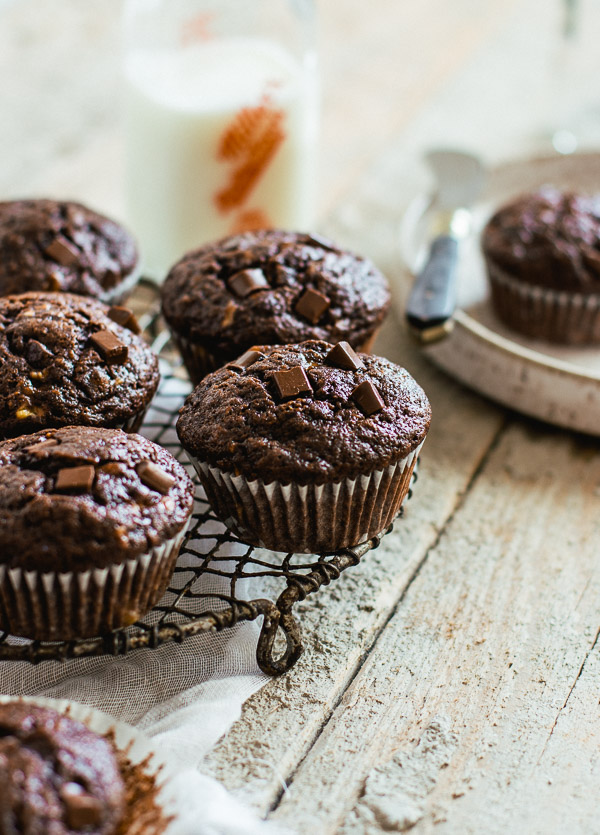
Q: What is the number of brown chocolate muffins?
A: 7